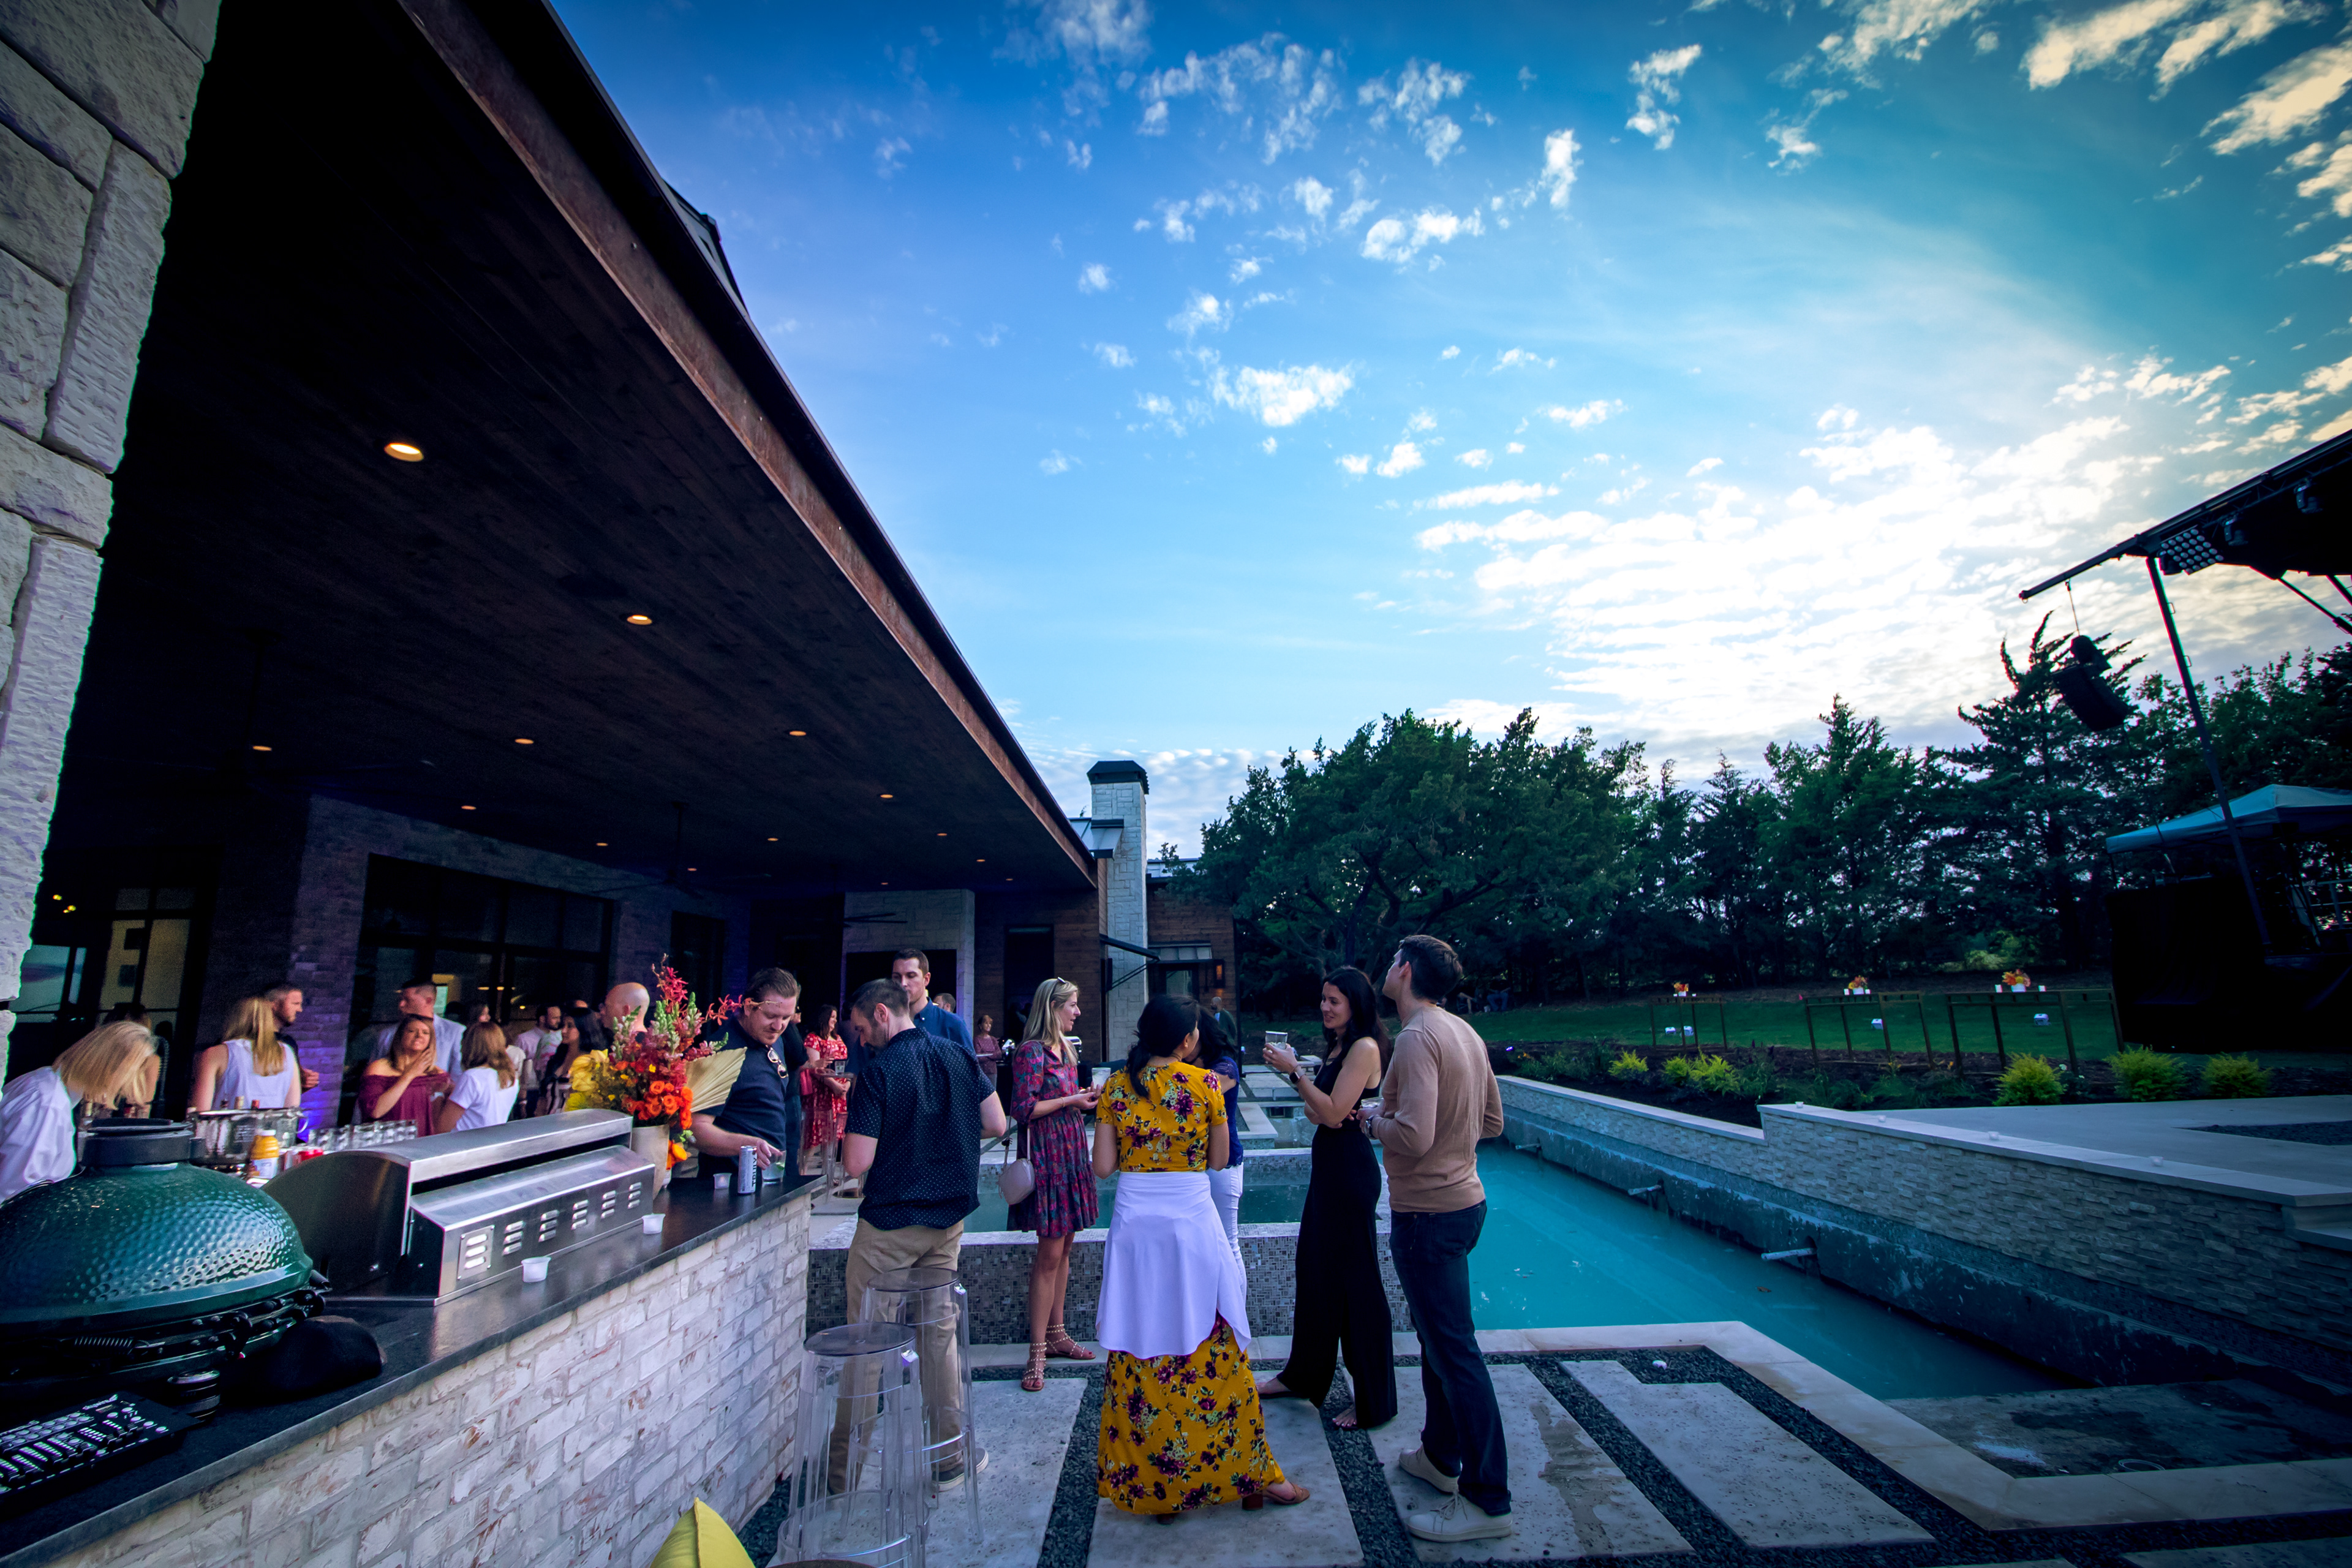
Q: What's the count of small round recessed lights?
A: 14